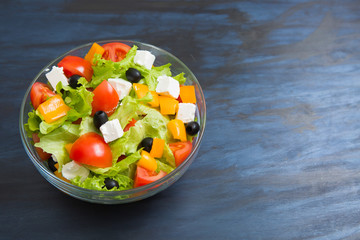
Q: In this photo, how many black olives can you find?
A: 7